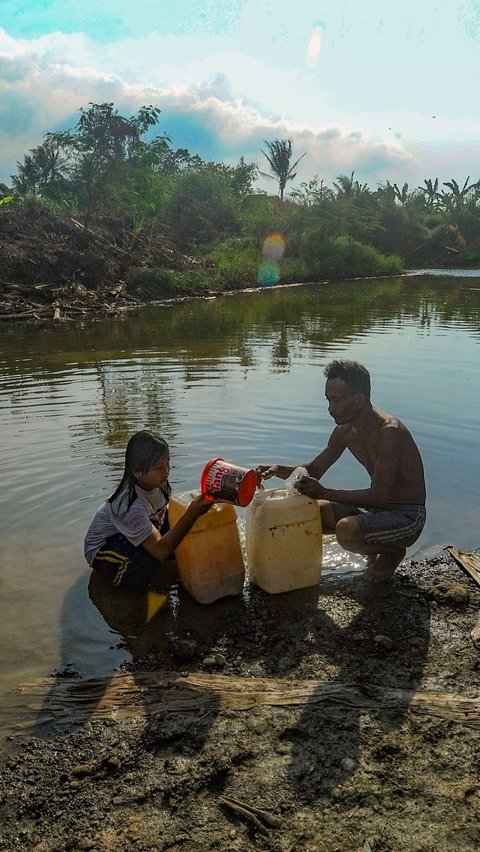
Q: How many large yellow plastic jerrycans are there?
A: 2